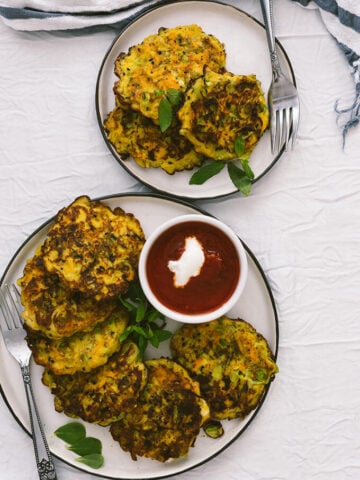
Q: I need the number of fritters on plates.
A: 9